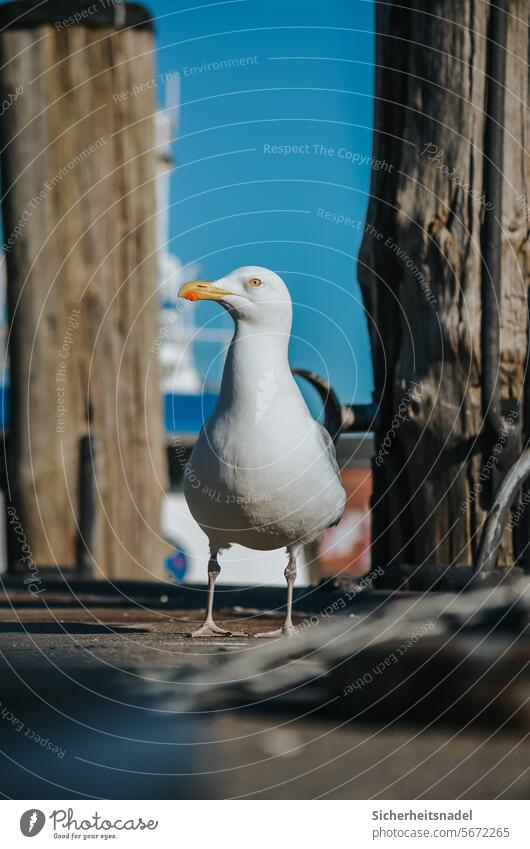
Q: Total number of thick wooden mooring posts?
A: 2